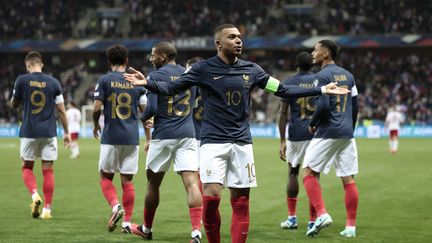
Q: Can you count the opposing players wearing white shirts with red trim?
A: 2